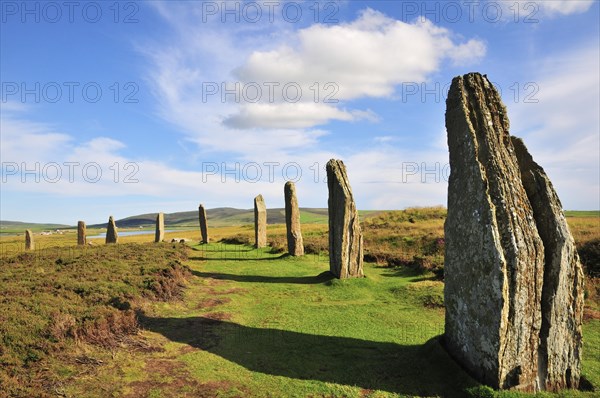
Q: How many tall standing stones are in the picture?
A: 9